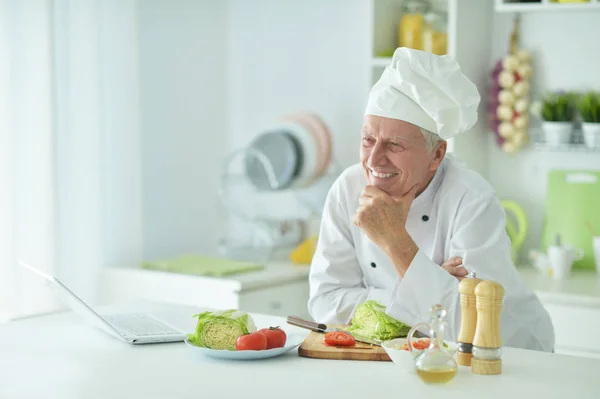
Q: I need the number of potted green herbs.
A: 2